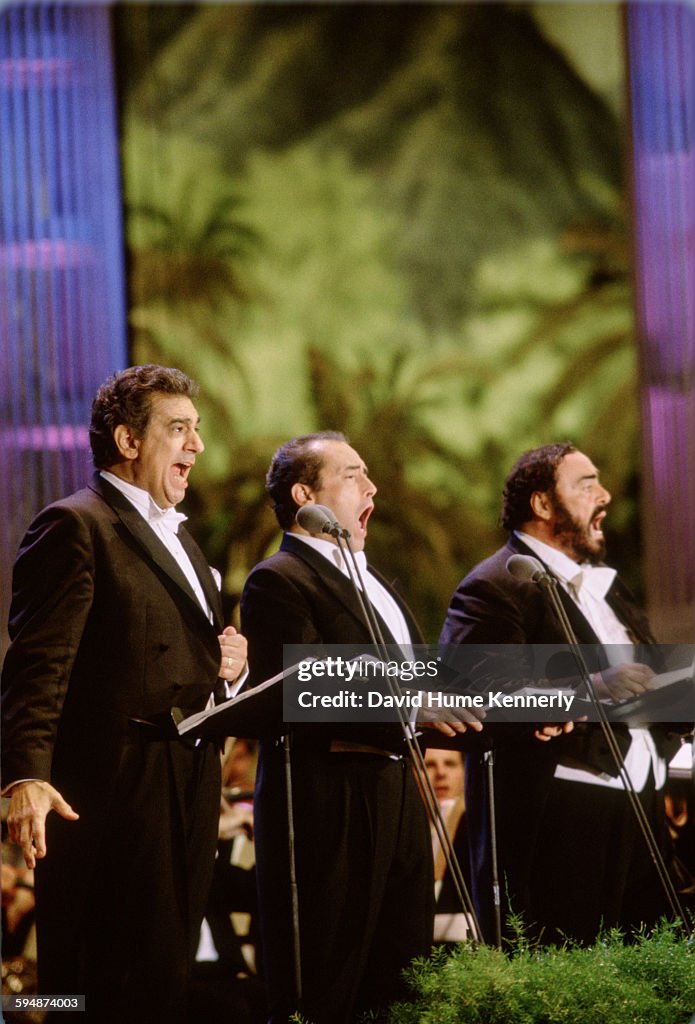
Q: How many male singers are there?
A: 3